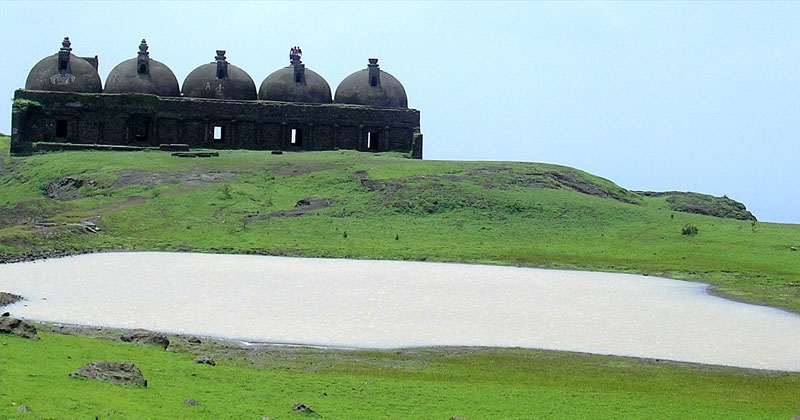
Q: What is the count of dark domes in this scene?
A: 5